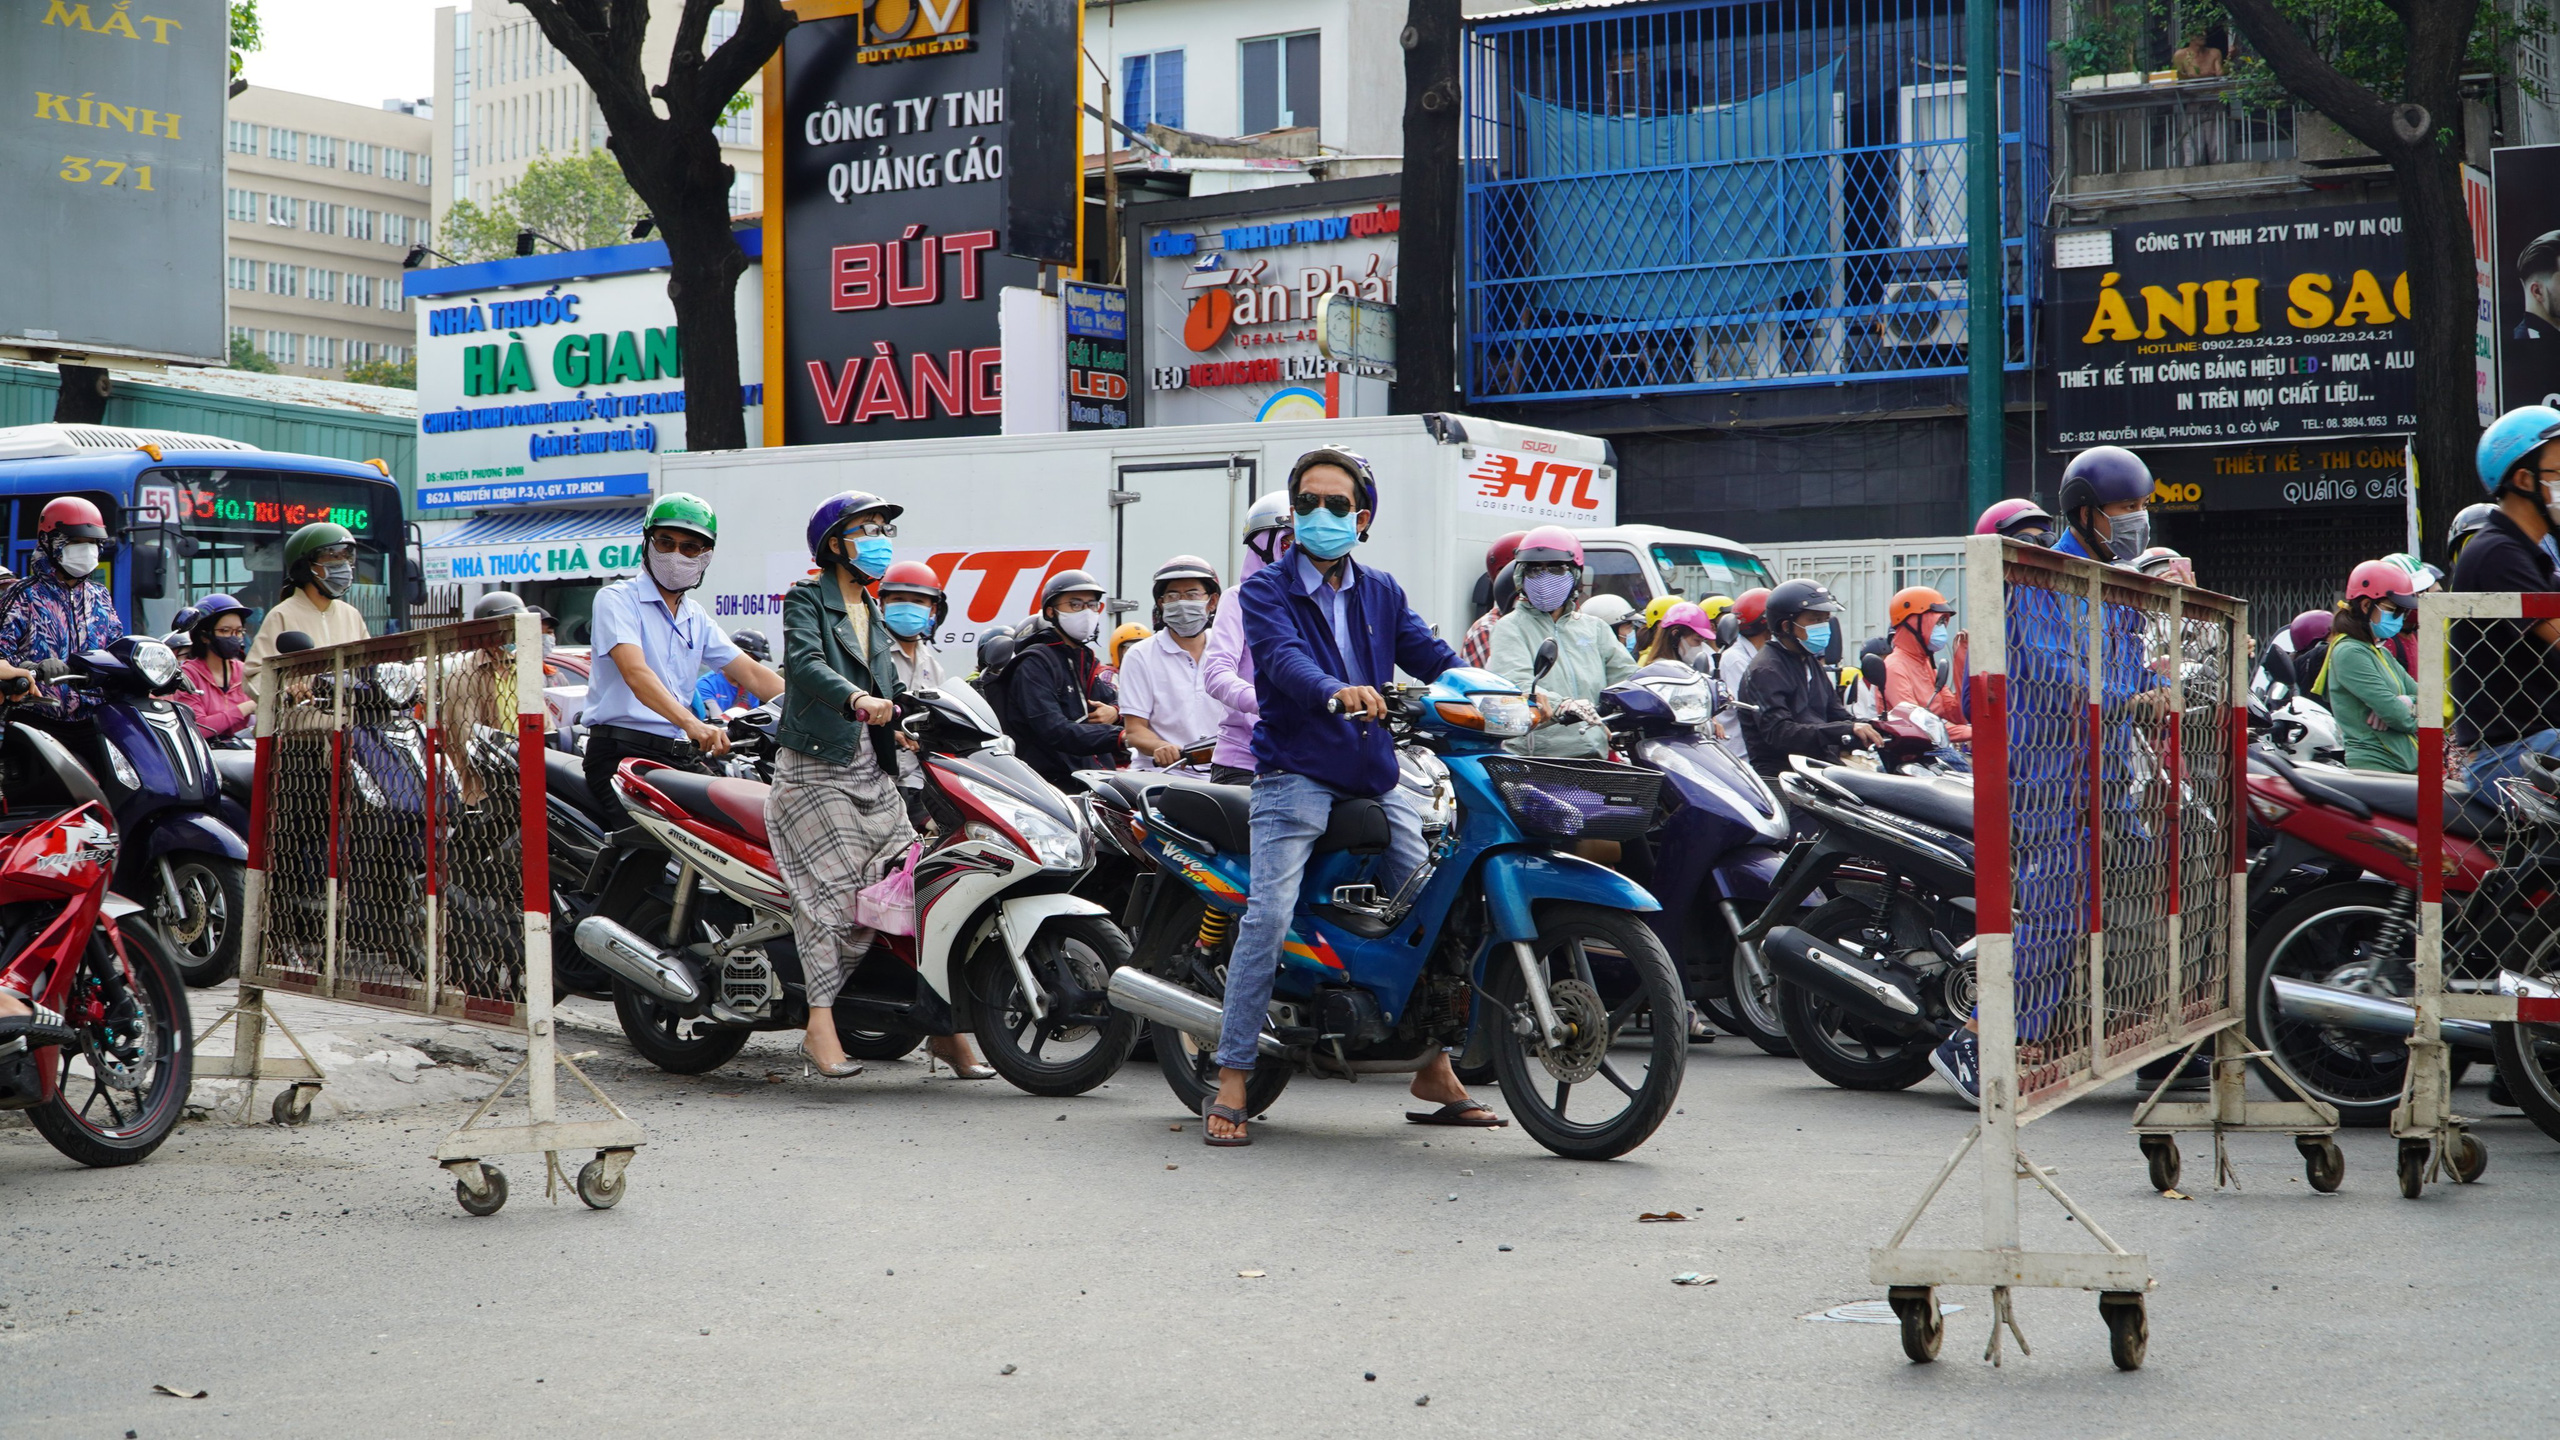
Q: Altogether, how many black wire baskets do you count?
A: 1